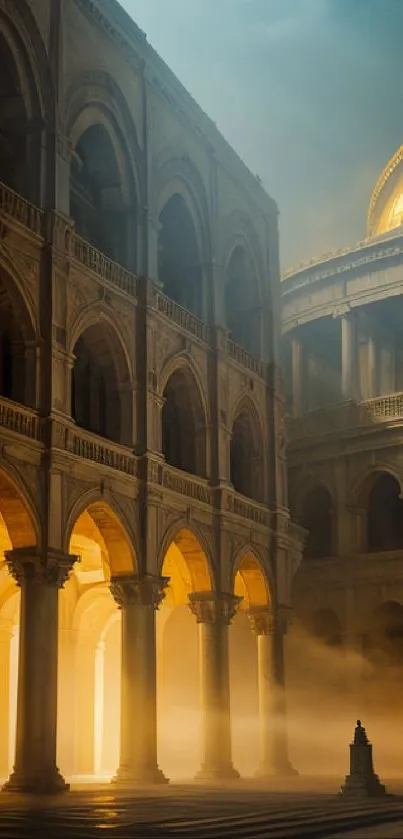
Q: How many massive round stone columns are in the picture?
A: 4